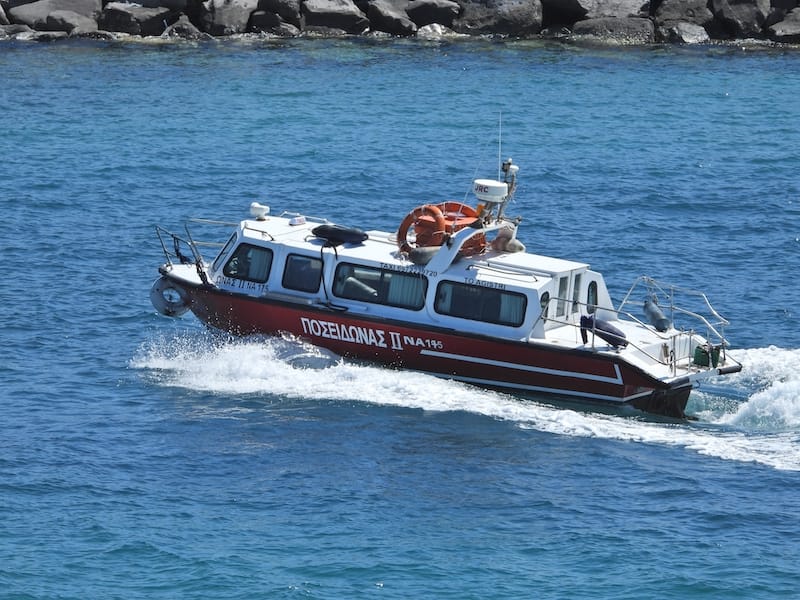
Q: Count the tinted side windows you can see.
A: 4